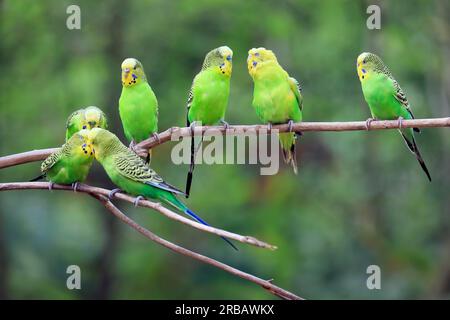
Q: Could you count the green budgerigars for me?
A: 7